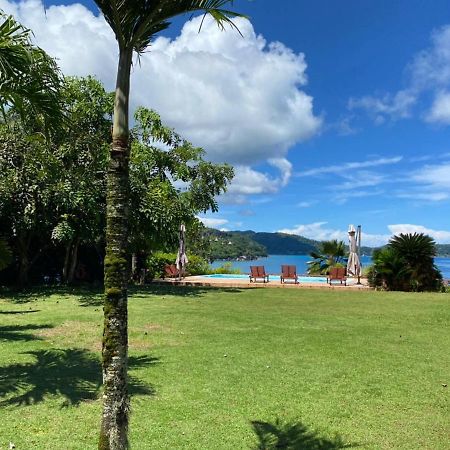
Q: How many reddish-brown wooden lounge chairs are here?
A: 4